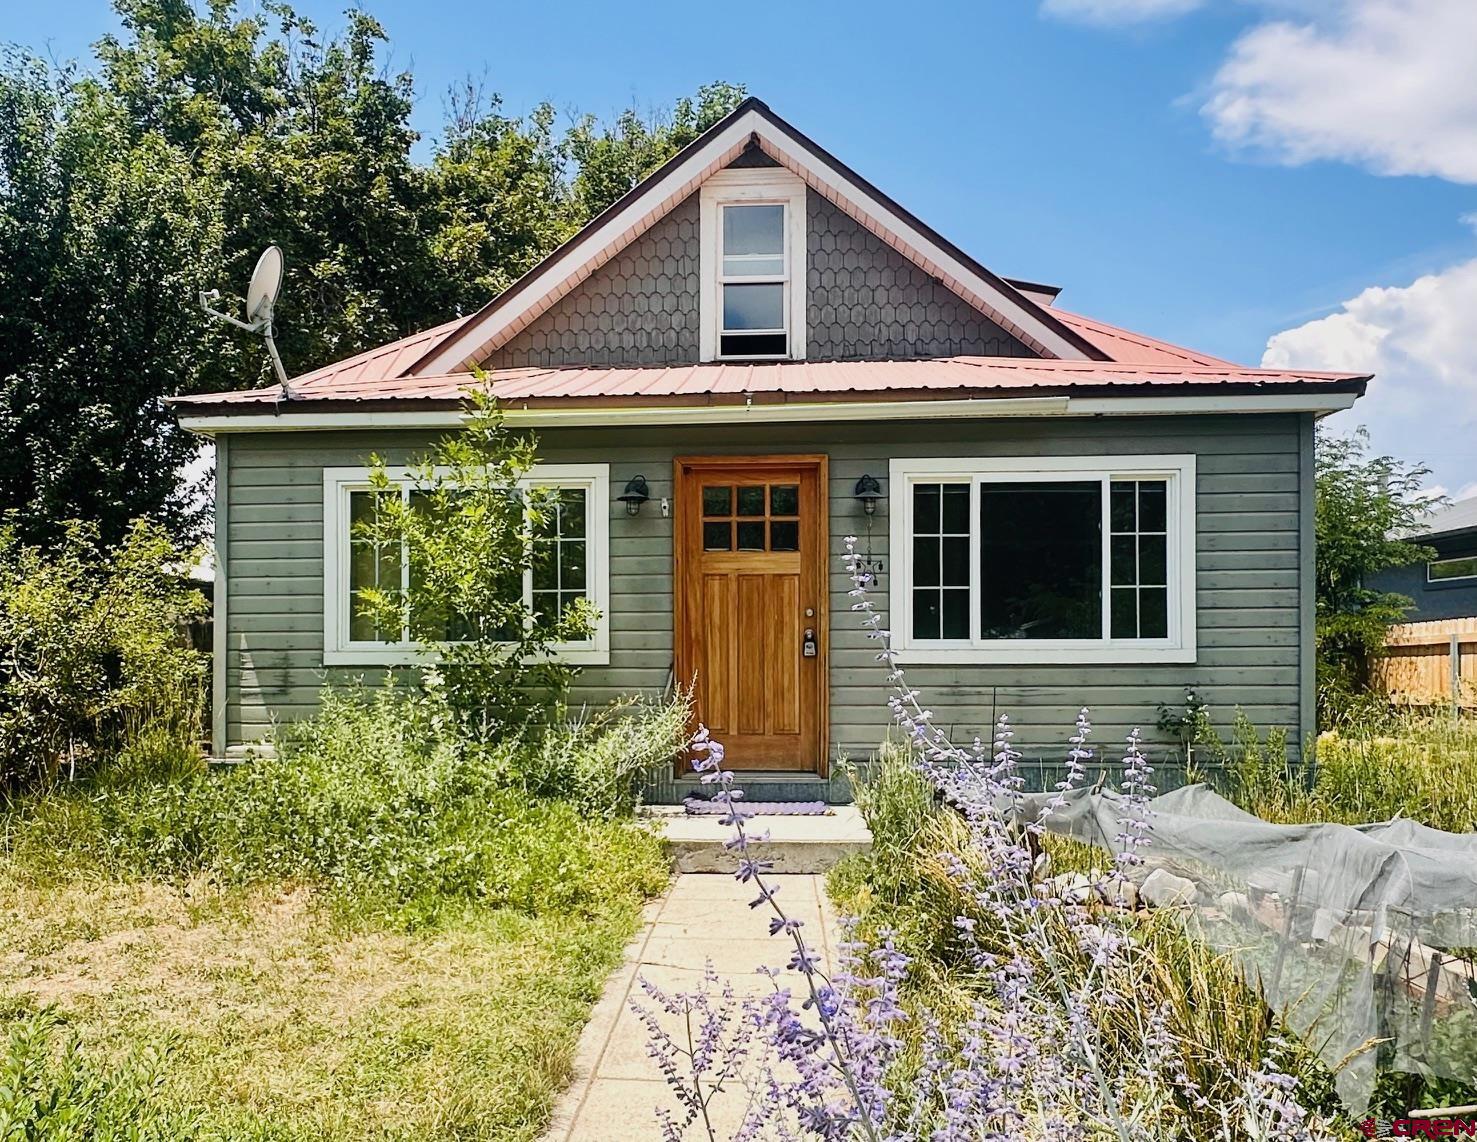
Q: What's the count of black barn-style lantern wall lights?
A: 2